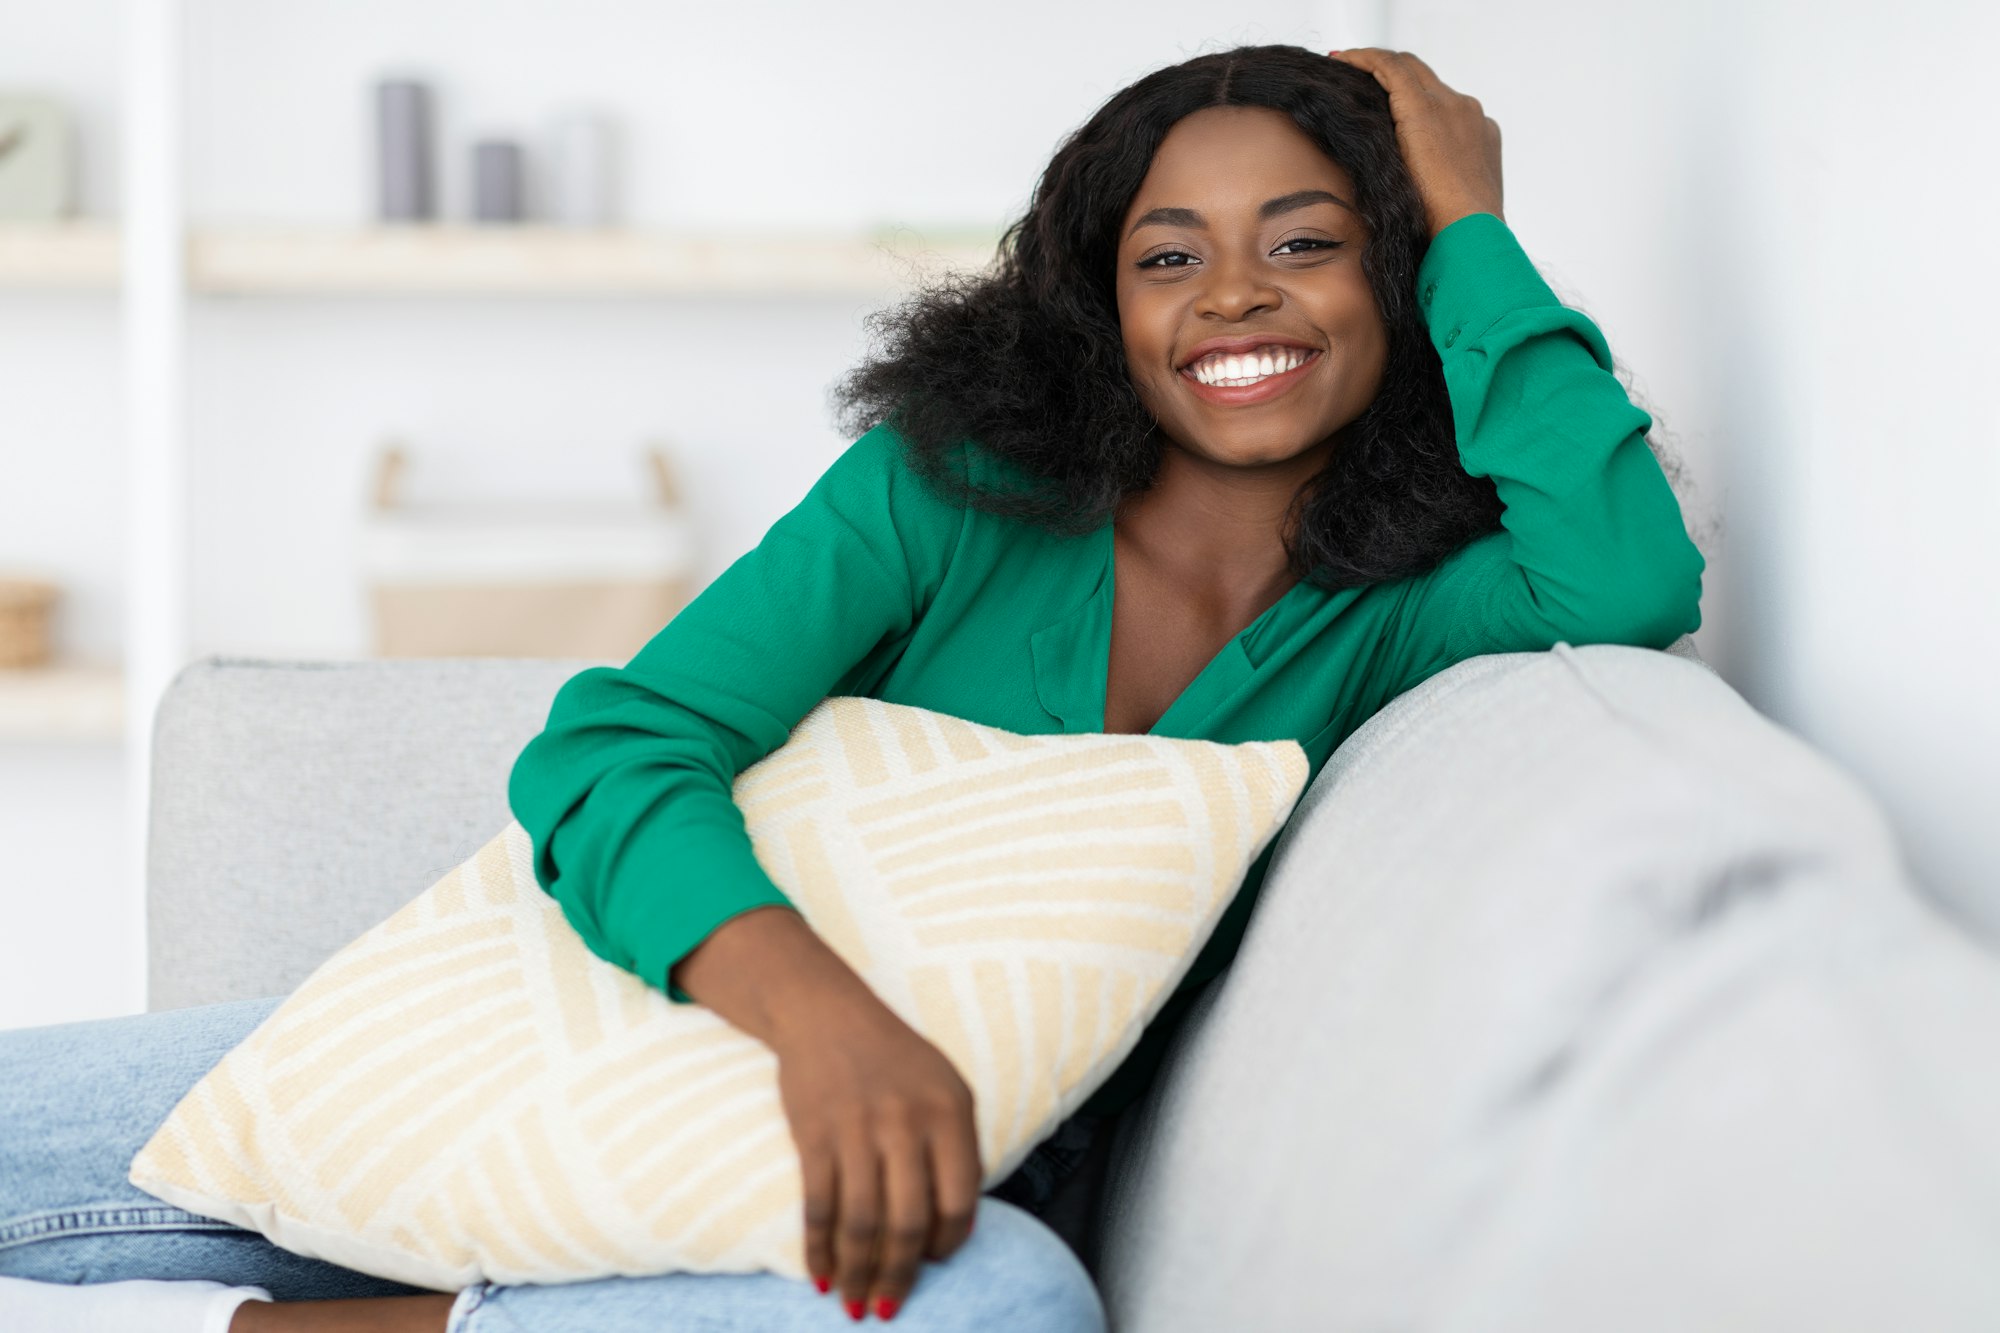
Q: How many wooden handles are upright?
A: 2